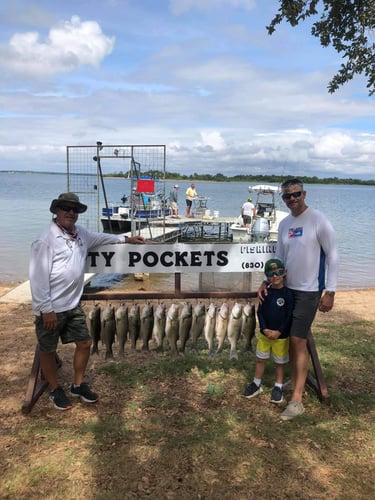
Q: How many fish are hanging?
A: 13